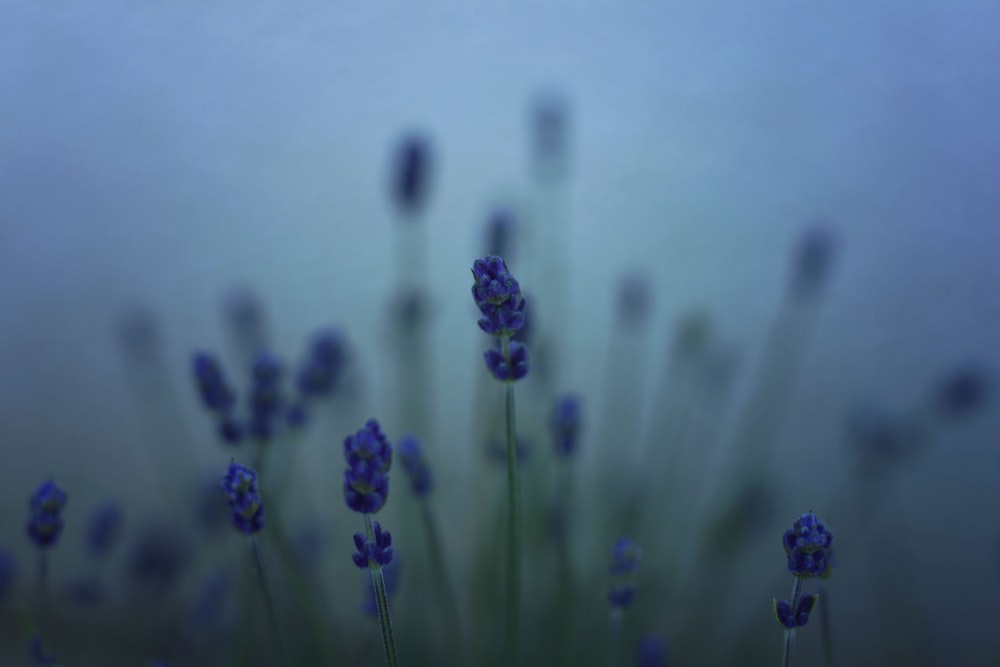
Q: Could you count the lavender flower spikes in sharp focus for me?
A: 4